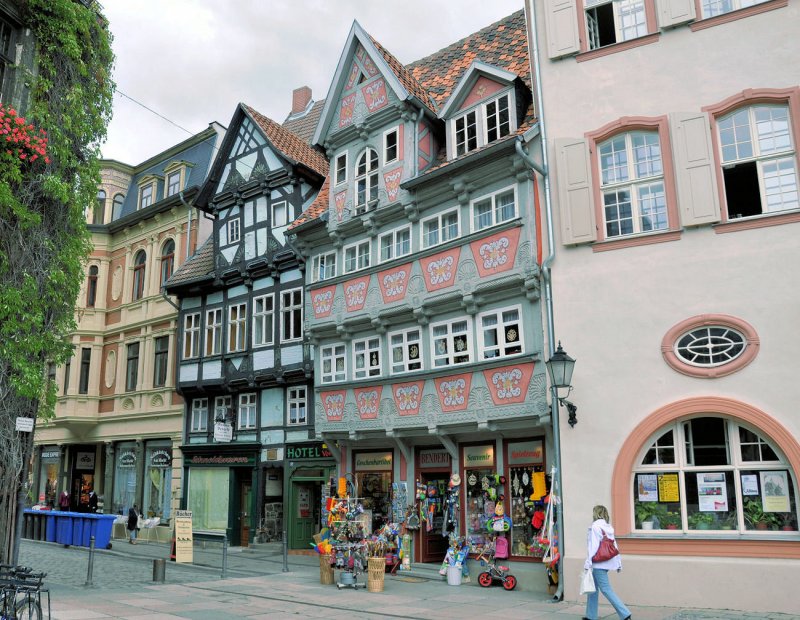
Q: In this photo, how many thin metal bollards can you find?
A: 3